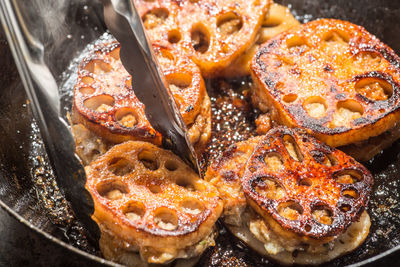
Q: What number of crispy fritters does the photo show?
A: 5